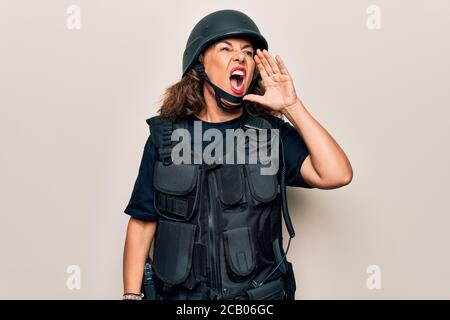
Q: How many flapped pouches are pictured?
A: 5